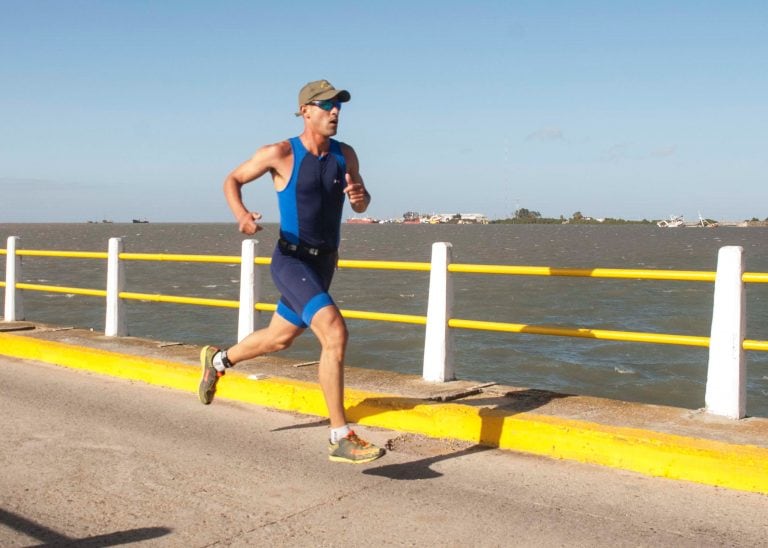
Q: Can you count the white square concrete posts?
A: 5